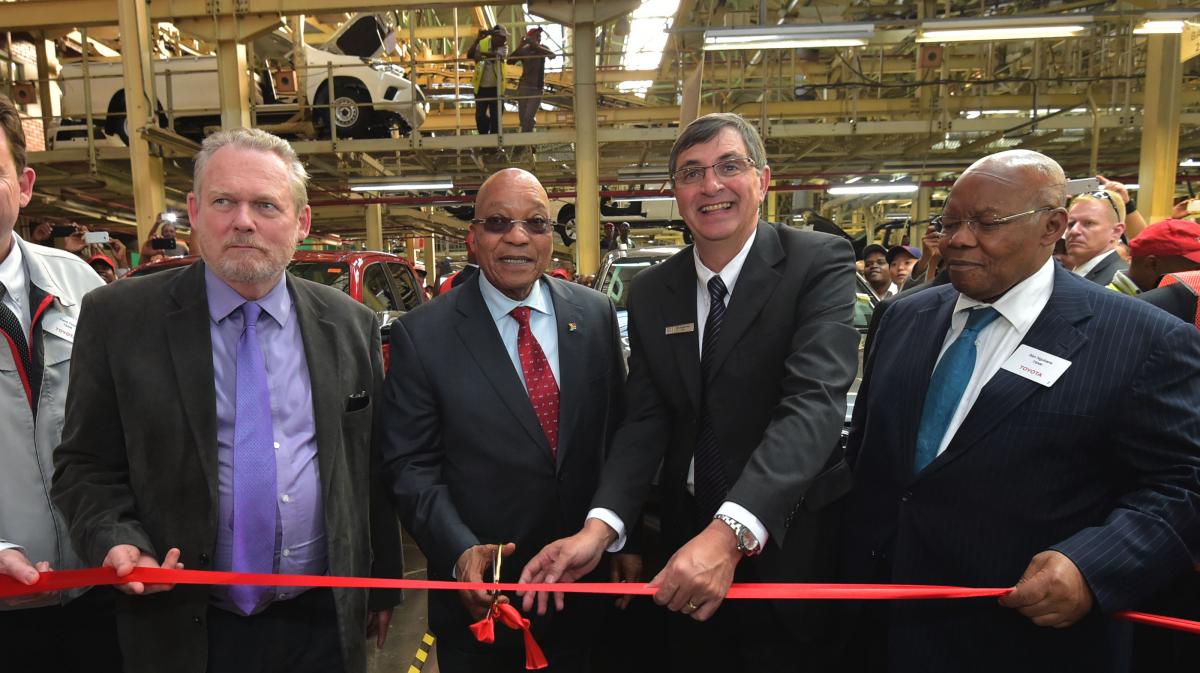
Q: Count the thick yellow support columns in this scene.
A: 4